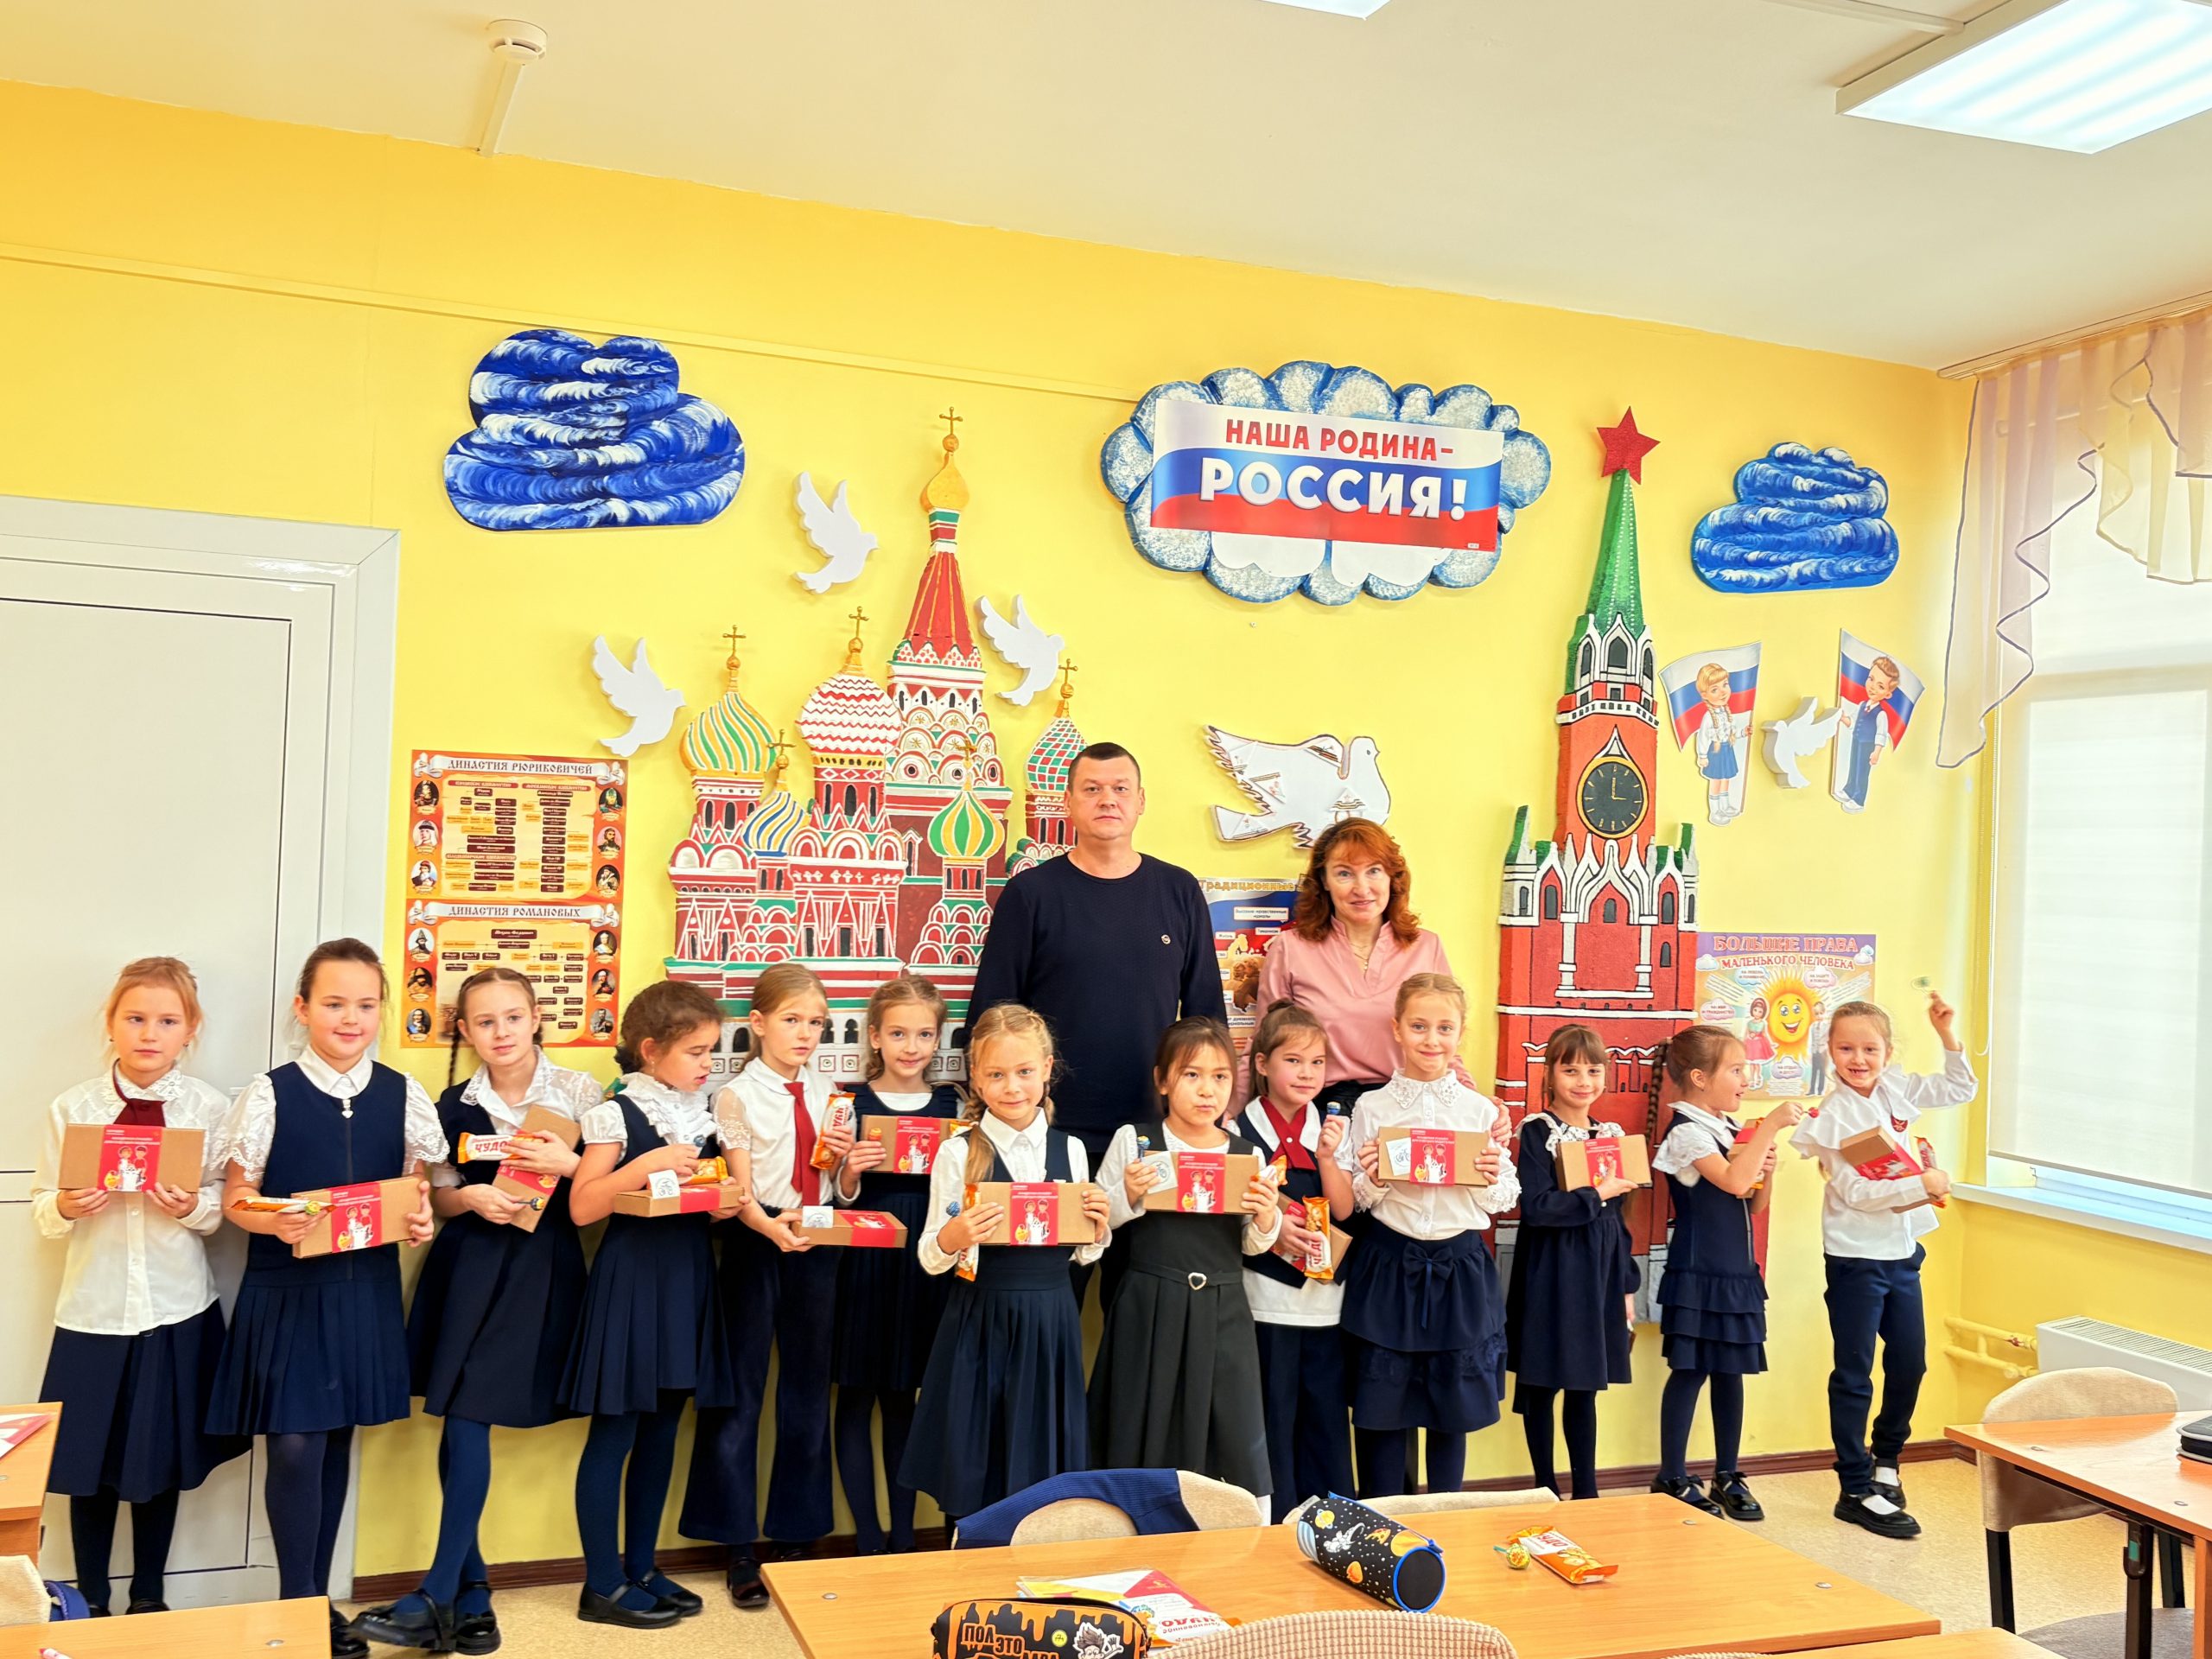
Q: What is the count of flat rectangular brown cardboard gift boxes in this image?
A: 13